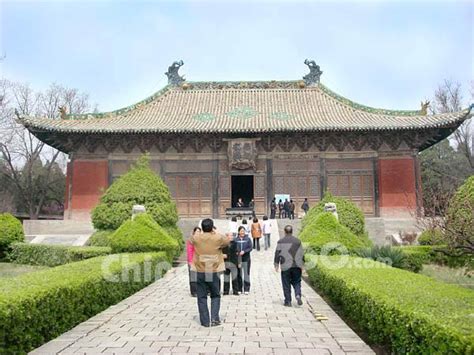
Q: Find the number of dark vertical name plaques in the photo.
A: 1